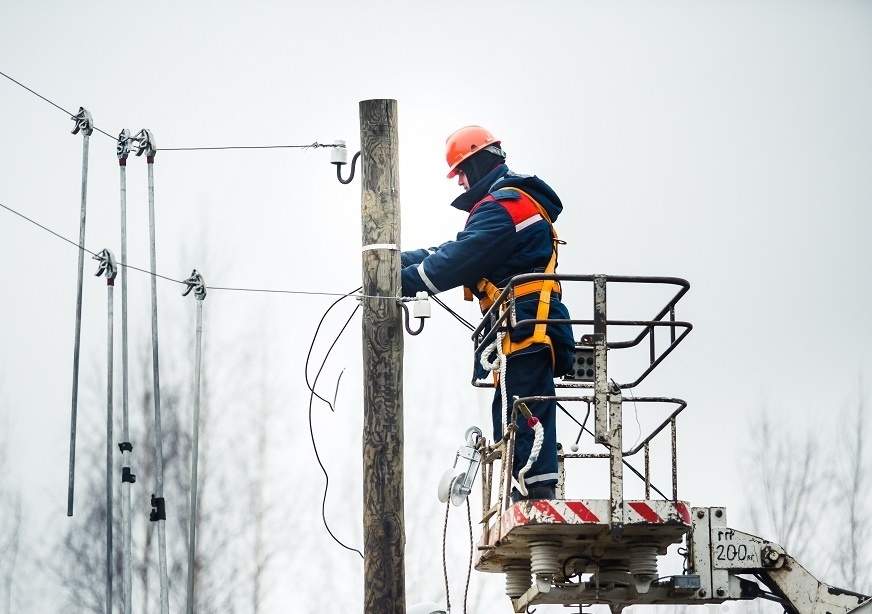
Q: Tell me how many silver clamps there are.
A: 5